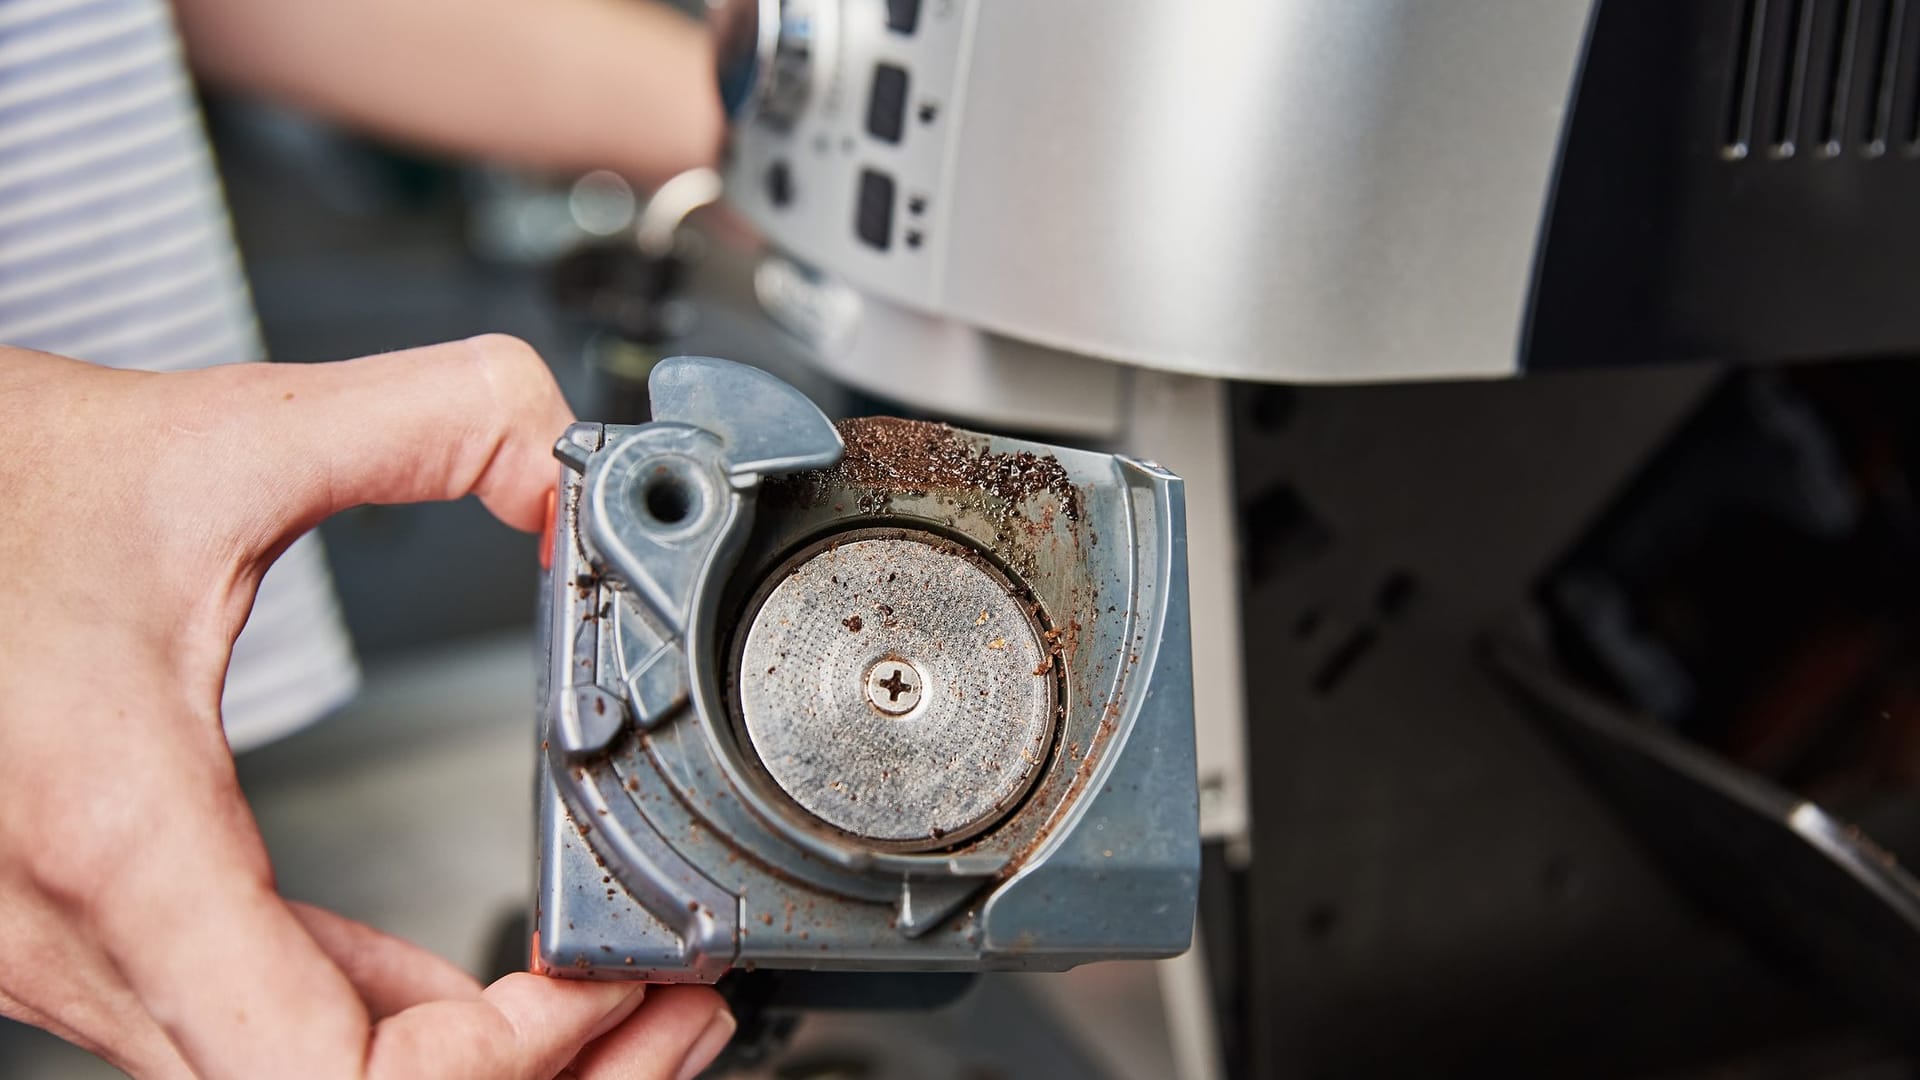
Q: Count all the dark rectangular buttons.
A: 3